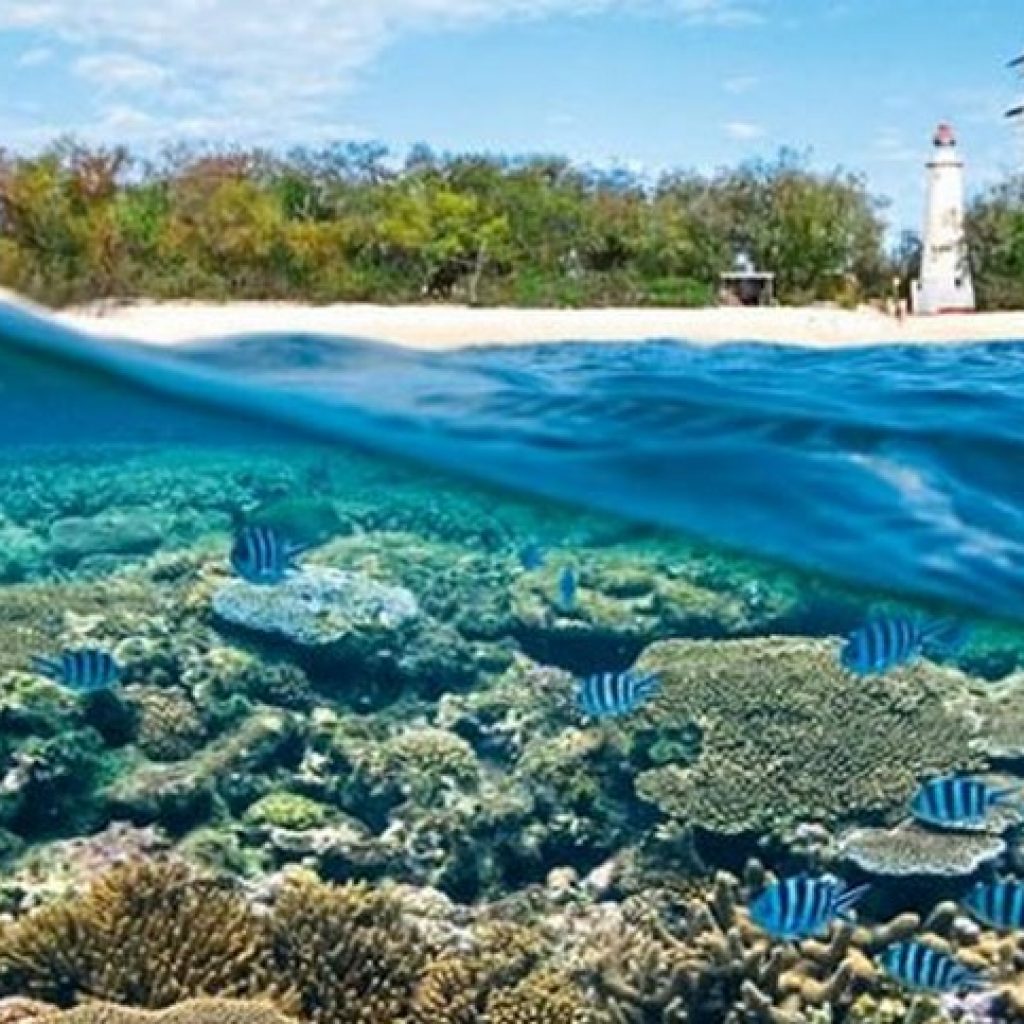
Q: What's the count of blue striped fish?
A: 8